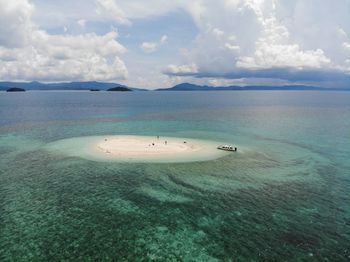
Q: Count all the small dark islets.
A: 3